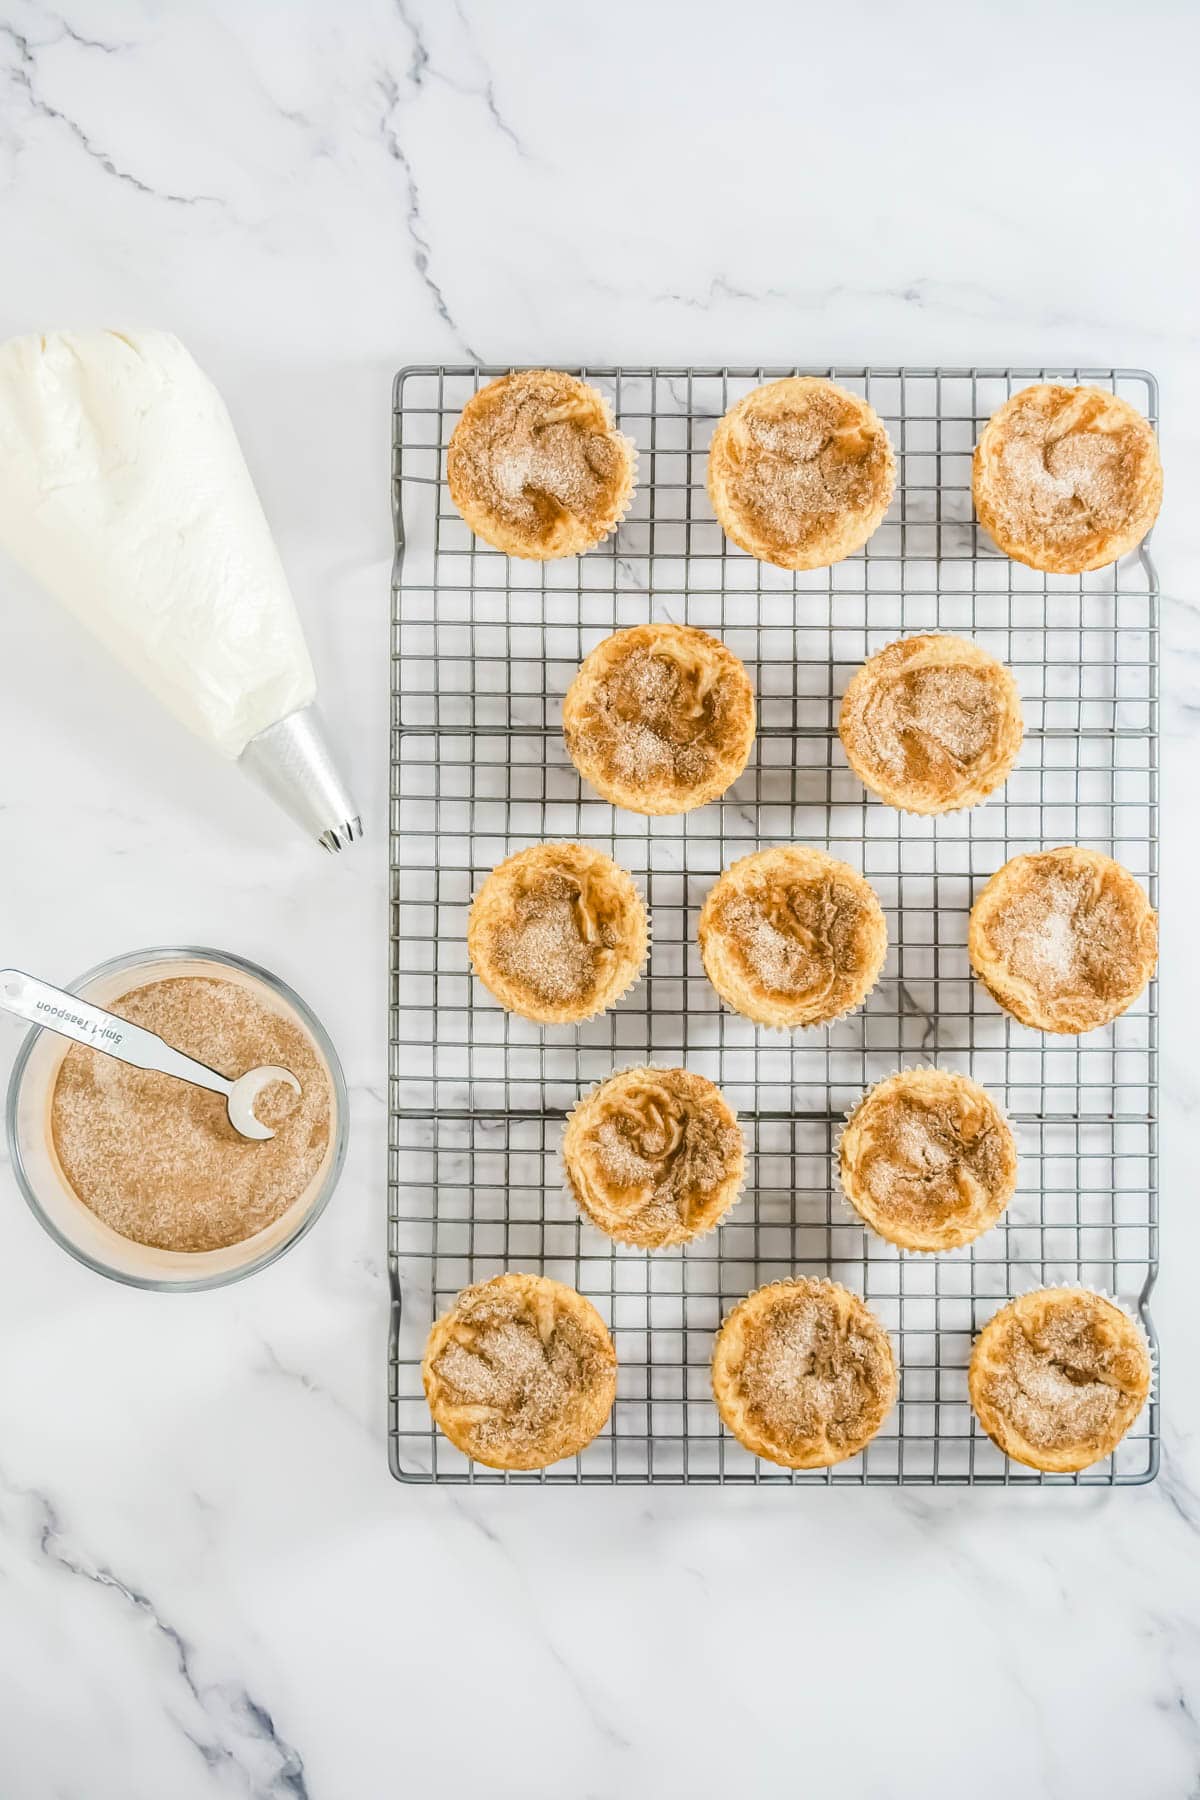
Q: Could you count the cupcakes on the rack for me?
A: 13